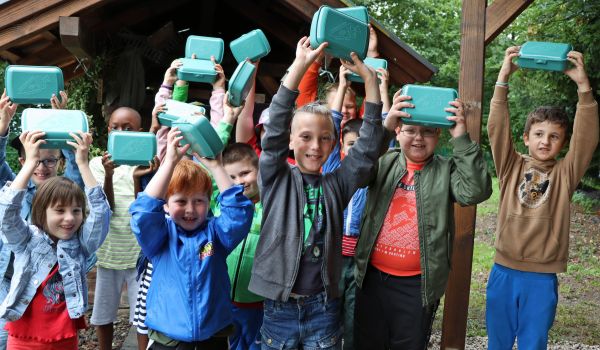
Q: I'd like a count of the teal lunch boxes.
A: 14